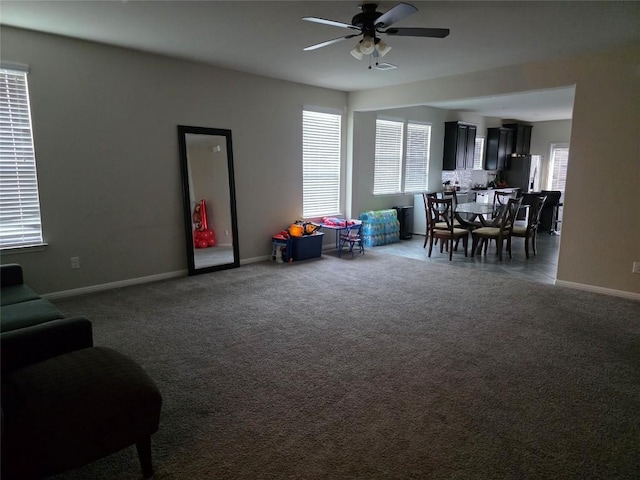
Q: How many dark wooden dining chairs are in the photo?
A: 6